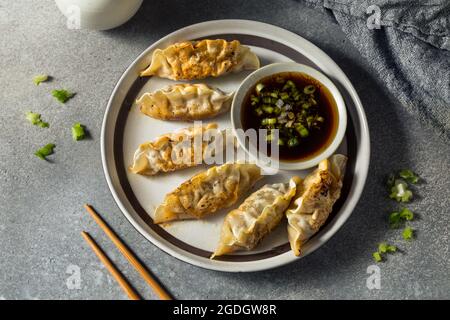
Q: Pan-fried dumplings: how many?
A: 6